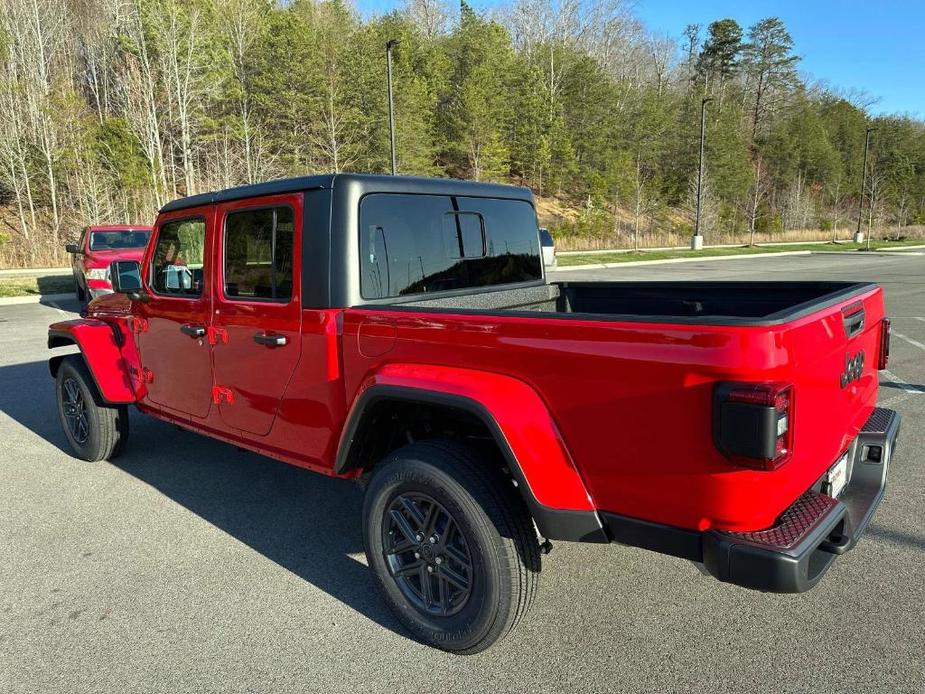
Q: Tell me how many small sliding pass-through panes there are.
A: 1